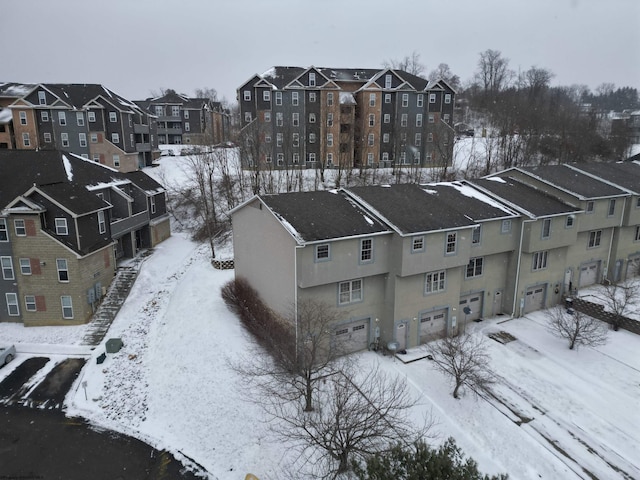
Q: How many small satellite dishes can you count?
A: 2